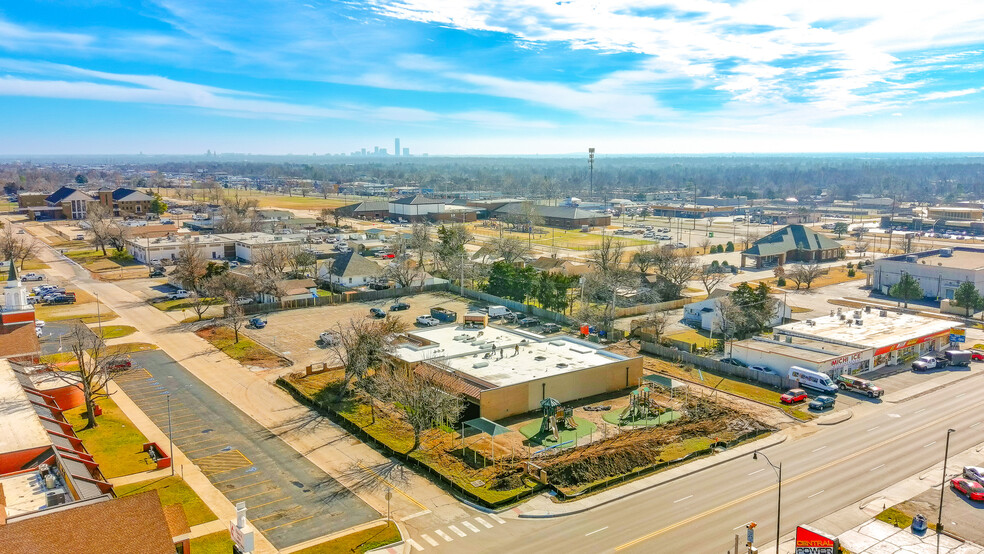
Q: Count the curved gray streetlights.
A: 1